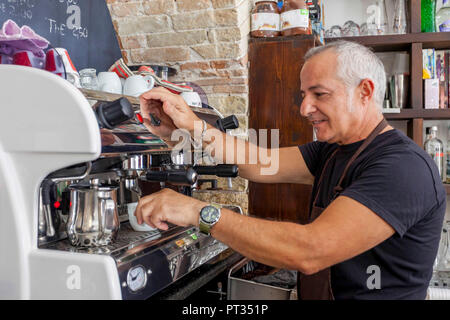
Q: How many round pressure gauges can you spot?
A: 1